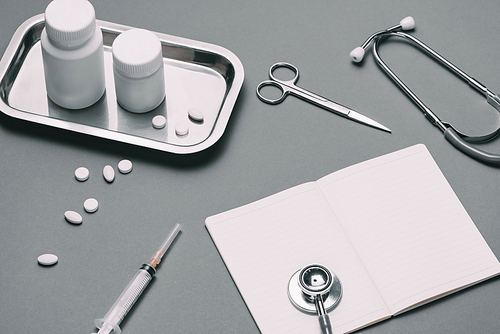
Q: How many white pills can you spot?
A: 9